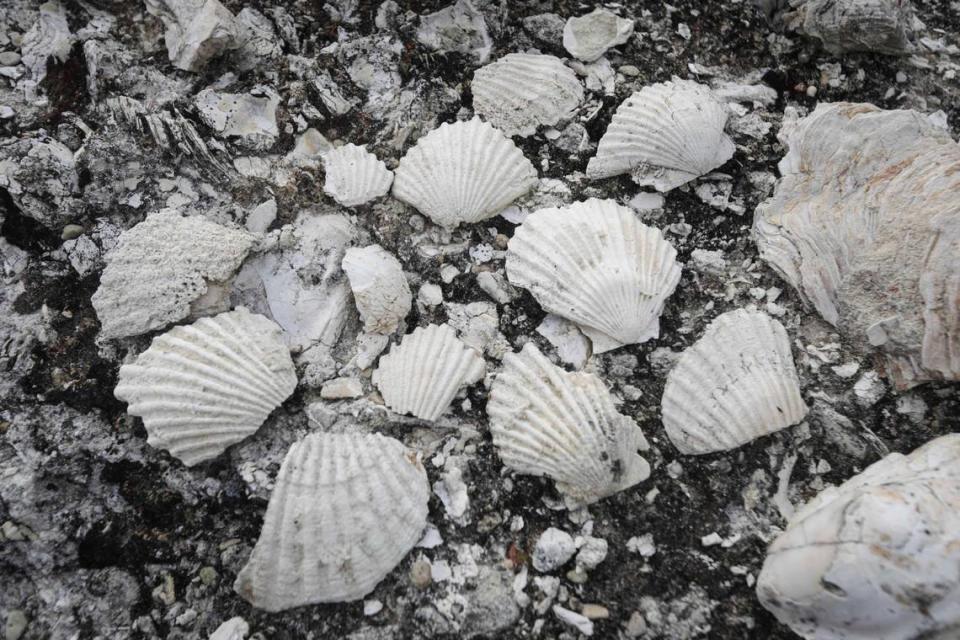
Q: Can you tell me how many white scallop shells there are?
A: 10